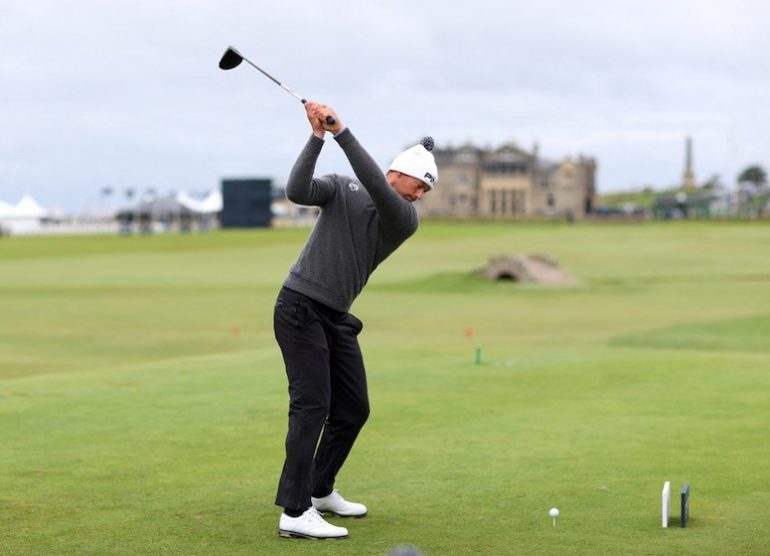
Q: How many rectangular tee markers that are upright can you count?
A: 2